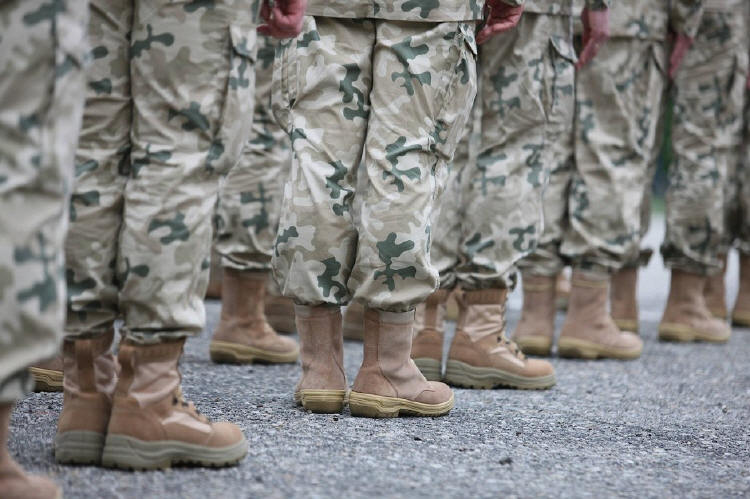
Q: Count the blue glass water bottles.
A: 0